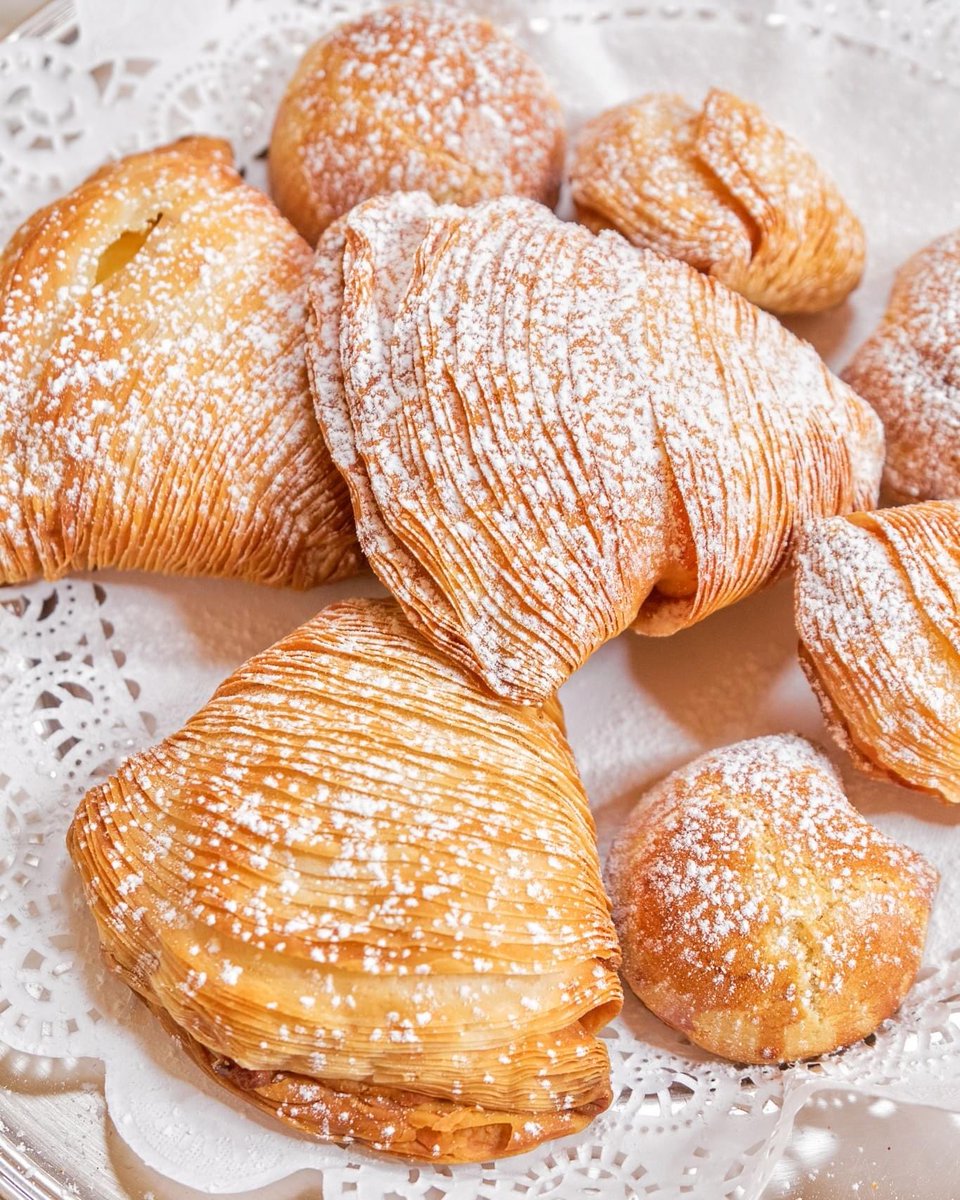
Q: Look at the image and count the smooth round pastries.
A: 3